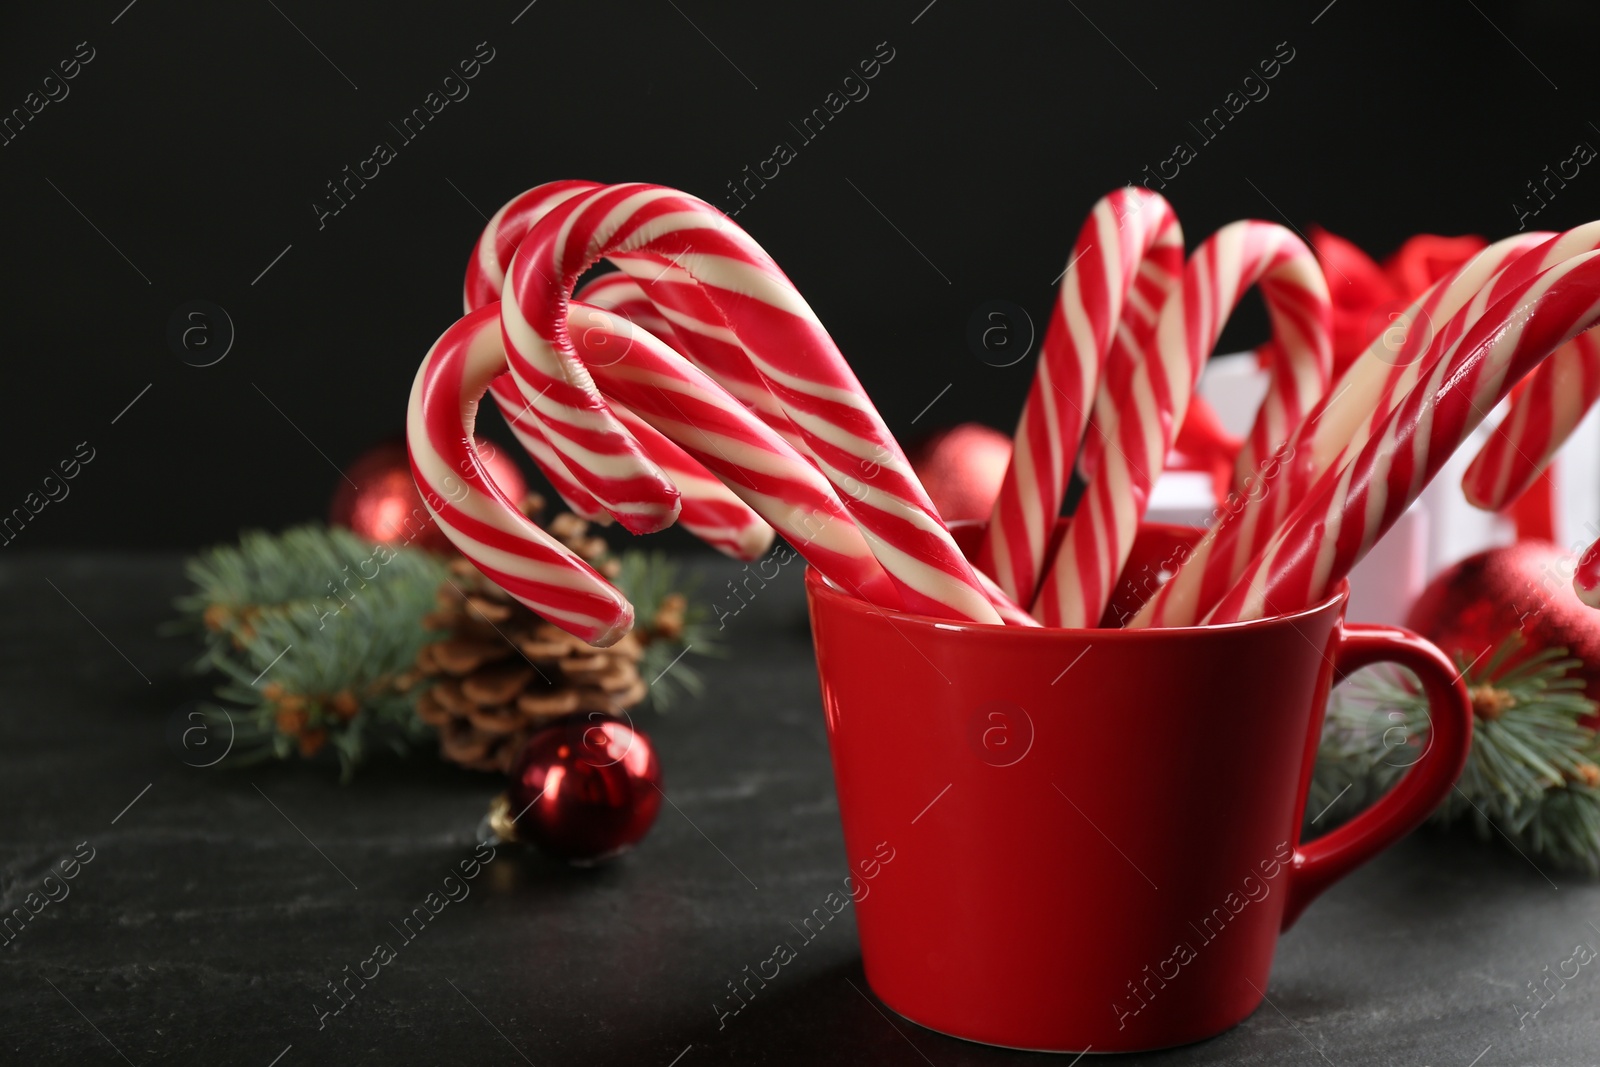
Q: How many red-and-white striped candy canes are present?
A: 9